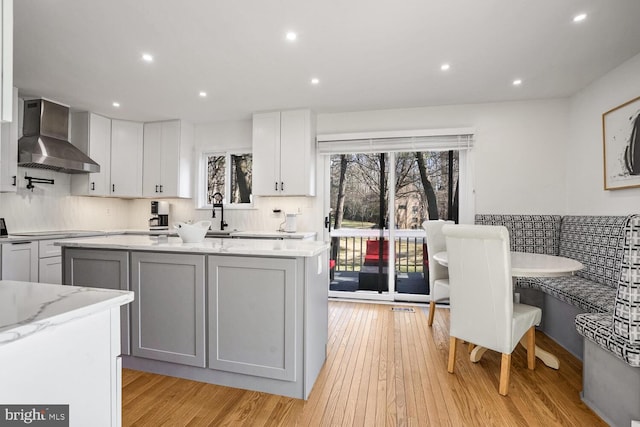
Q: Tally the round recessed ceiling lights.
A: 8